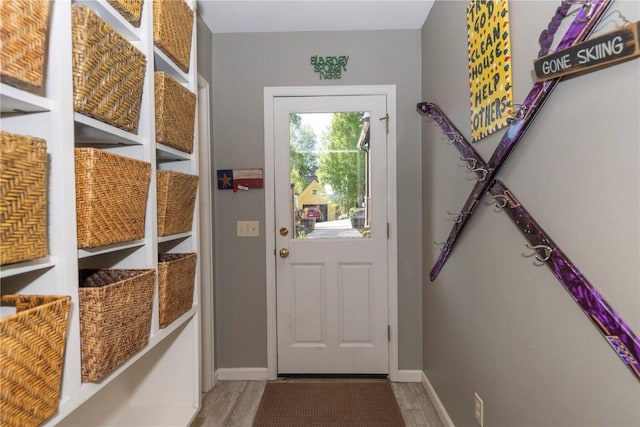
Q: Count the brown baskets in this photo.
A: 11